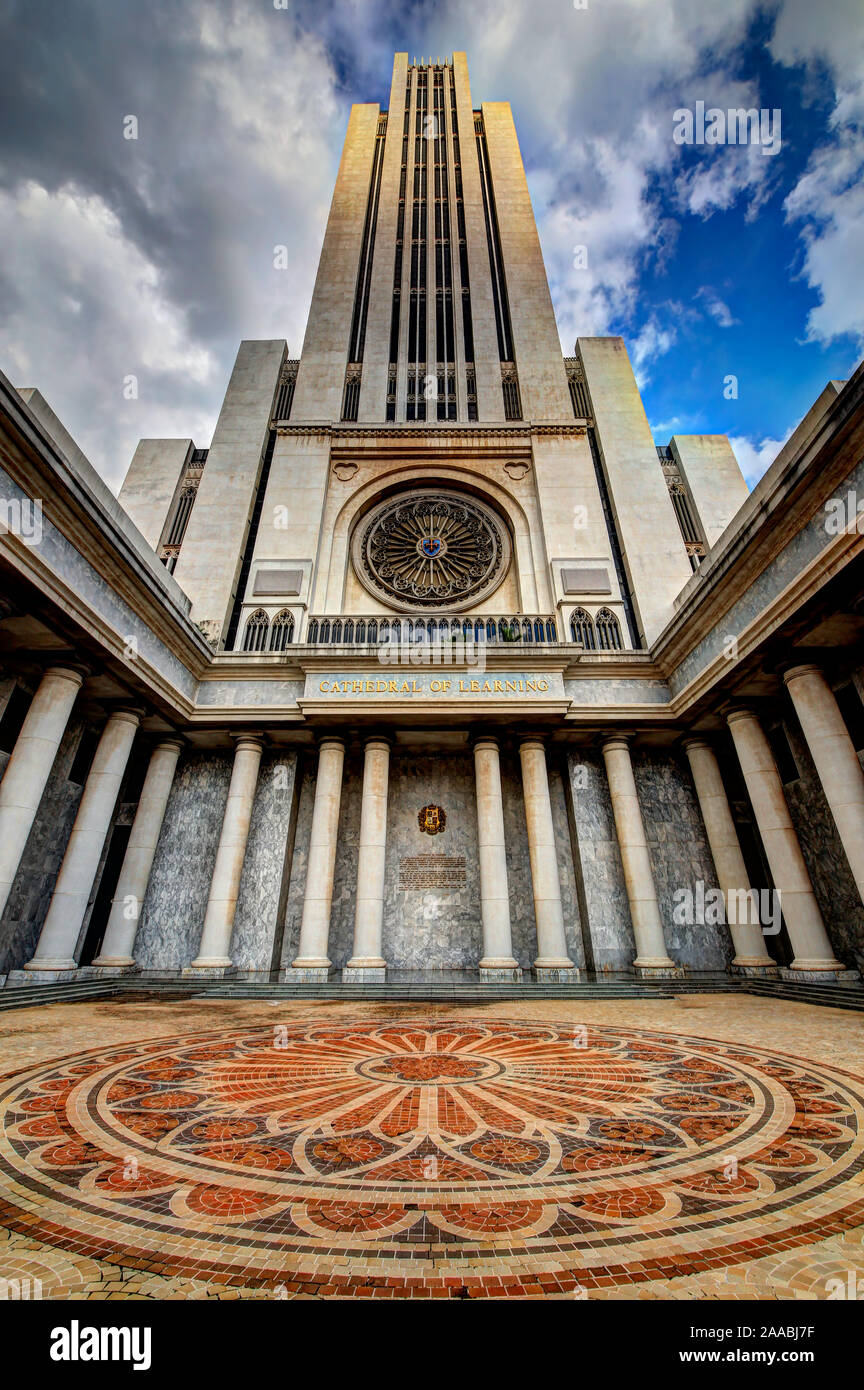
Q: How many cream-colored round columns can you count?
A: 12